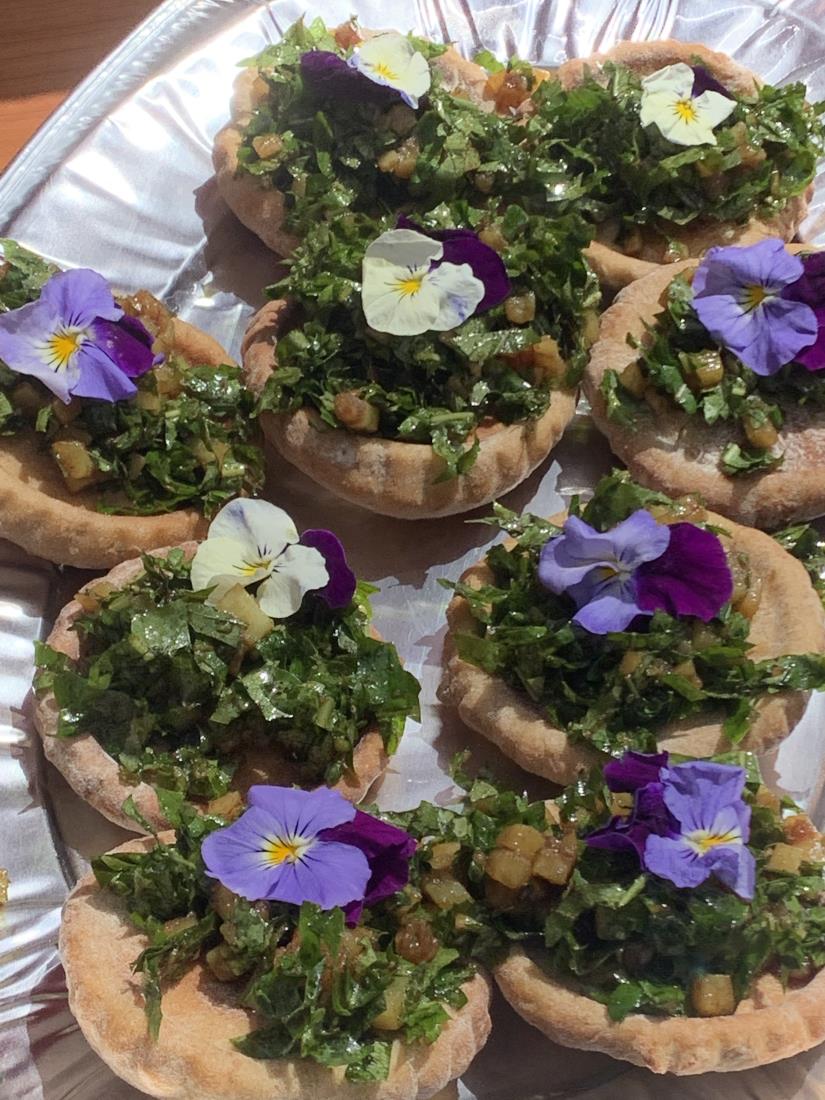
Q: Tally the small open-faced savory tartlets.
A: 9